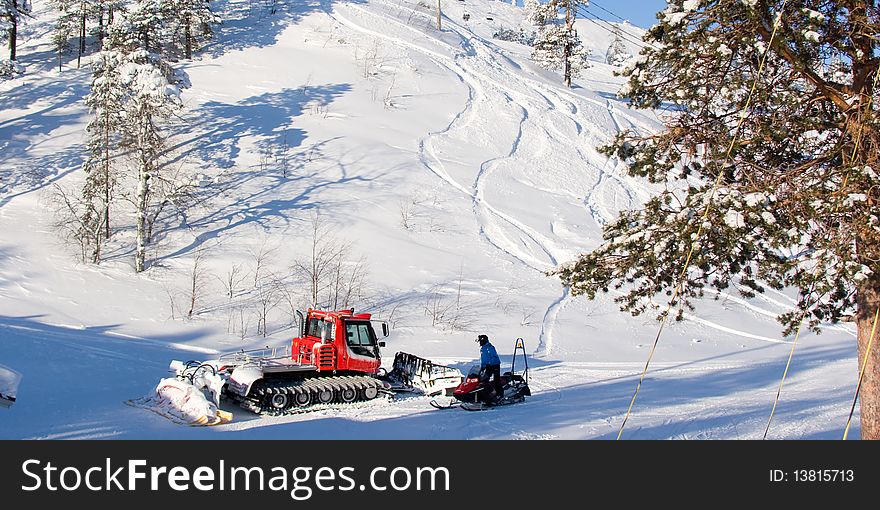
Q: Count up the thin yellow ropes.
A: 3